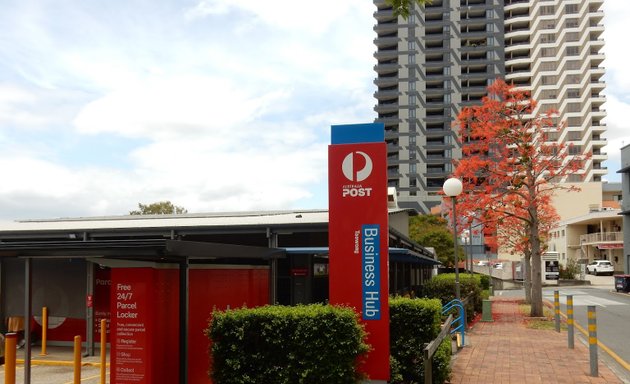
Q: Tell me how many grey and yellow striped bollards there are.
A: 3